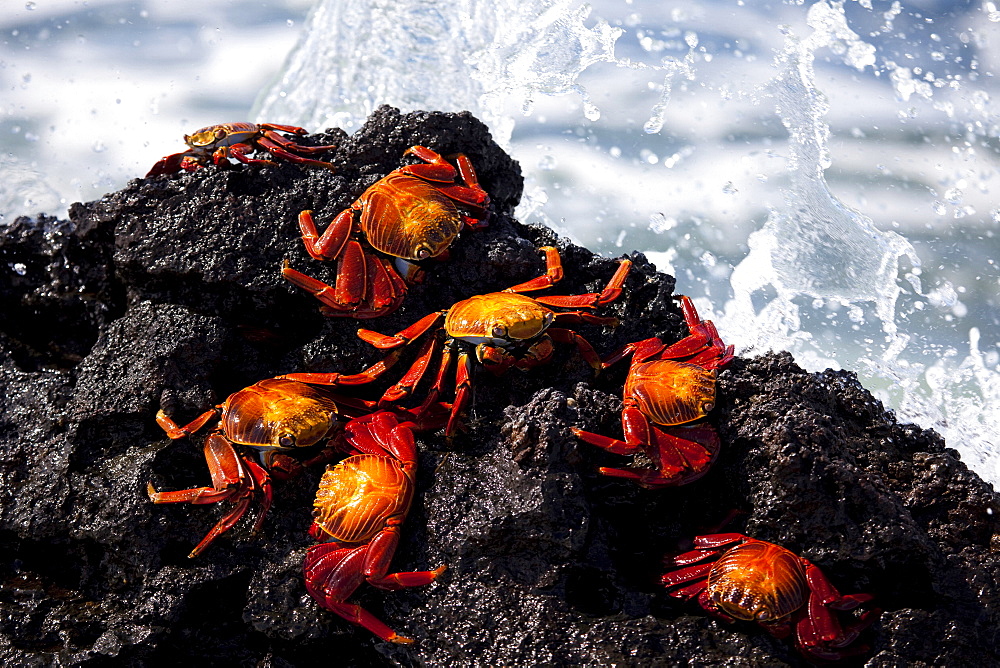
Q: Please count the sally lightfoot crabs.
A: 7